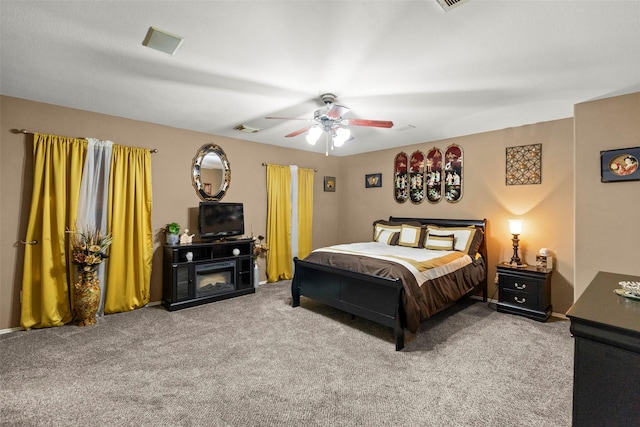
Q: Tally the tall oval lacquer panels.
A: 4